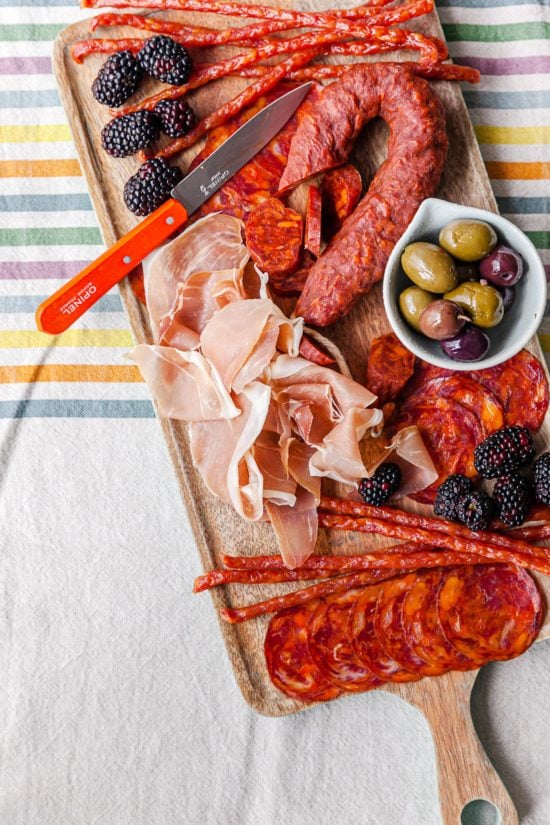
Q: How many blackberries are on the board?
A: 11